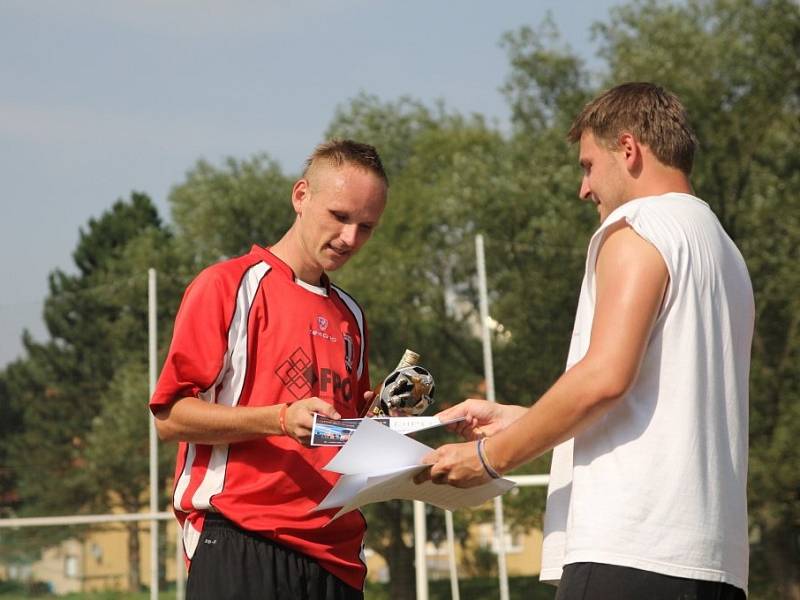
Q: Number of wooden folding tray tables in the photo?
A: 0